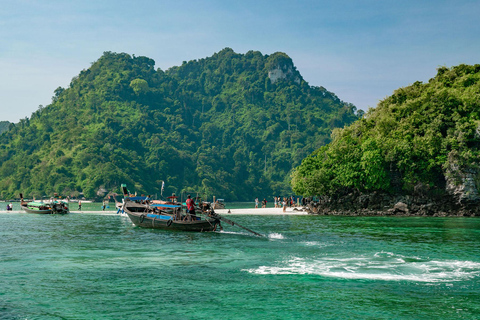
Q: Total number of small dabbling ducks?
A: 0